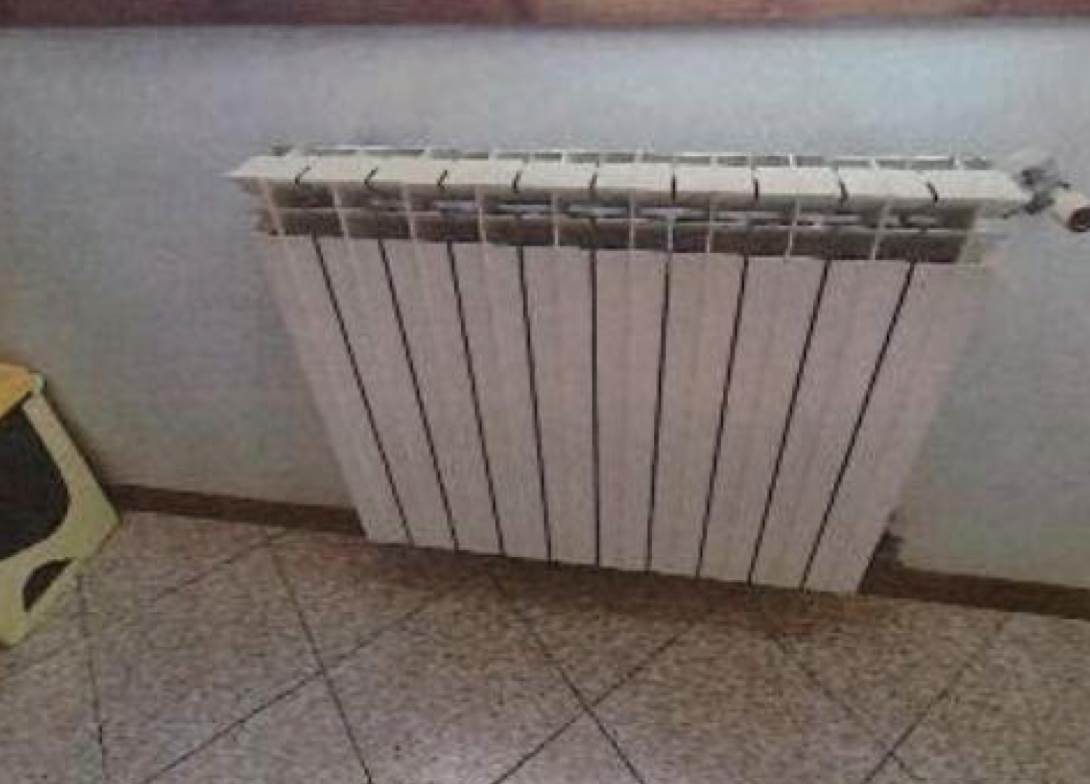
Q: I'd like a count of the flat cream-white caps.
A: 10